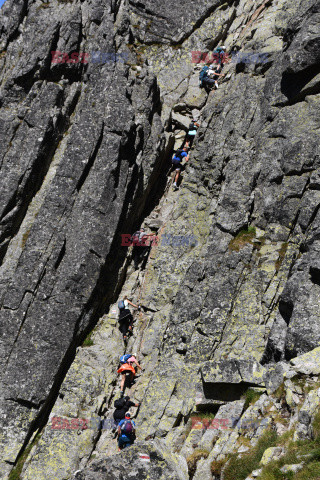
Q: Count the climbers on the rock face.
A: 9